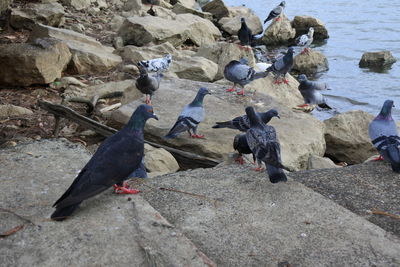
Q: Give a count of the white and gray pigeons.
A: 2